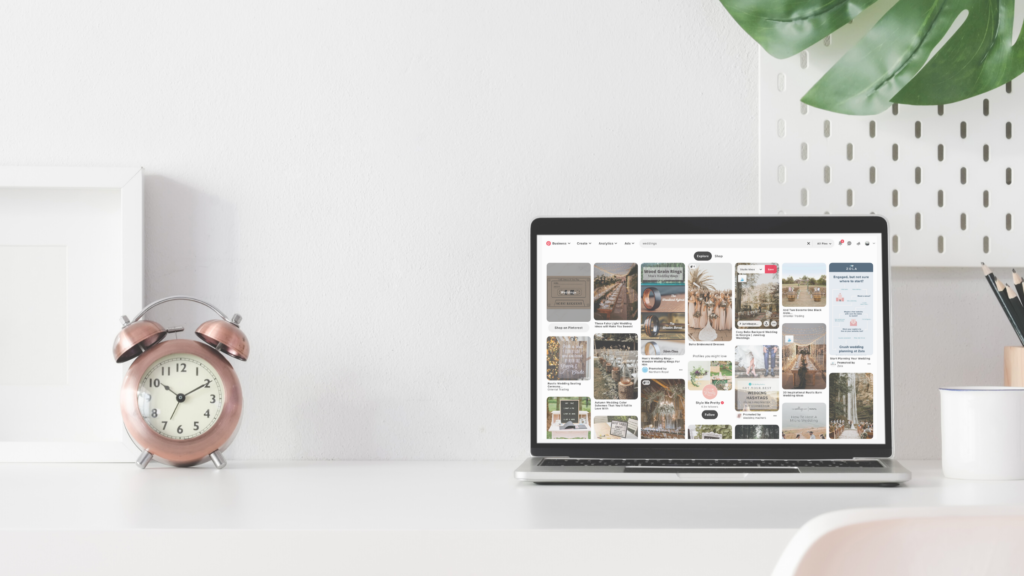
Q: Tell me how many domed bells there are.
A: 2